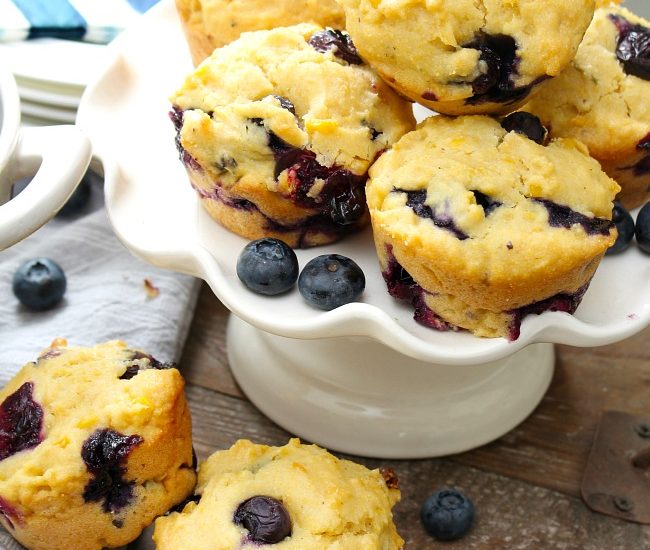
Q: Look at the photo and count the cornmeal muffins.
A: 7